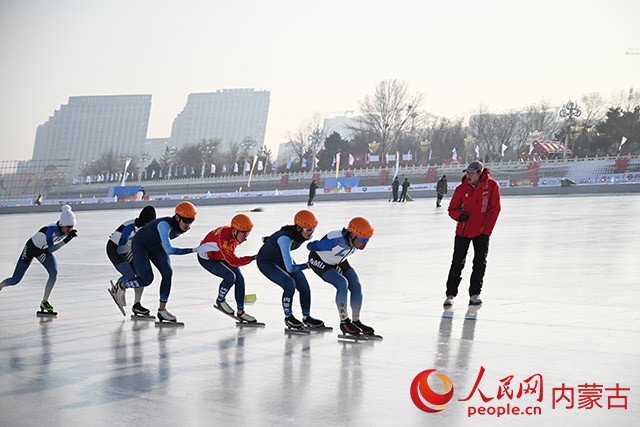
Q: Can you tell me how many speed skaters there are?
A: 6